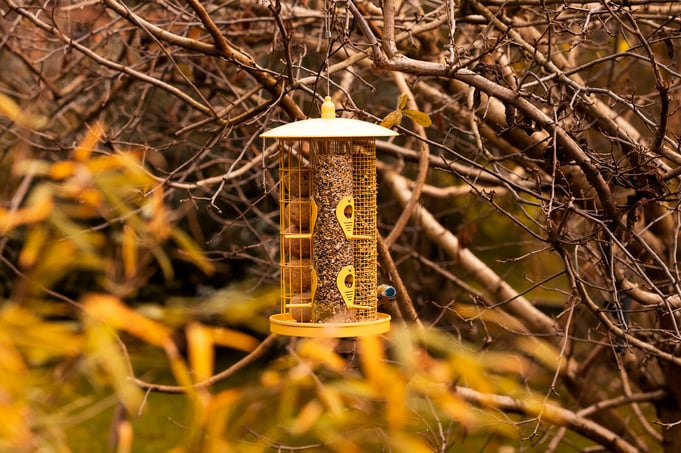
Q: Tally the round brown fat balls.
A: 5